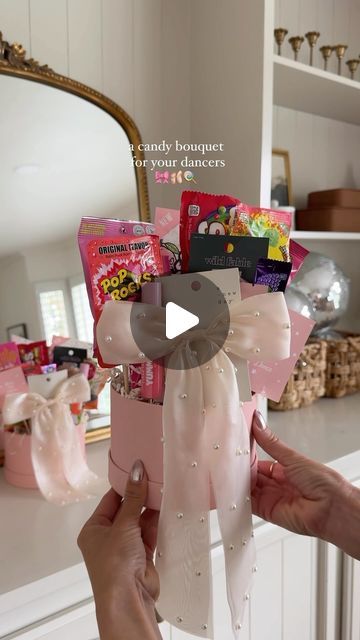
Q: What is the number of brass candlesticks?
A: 6